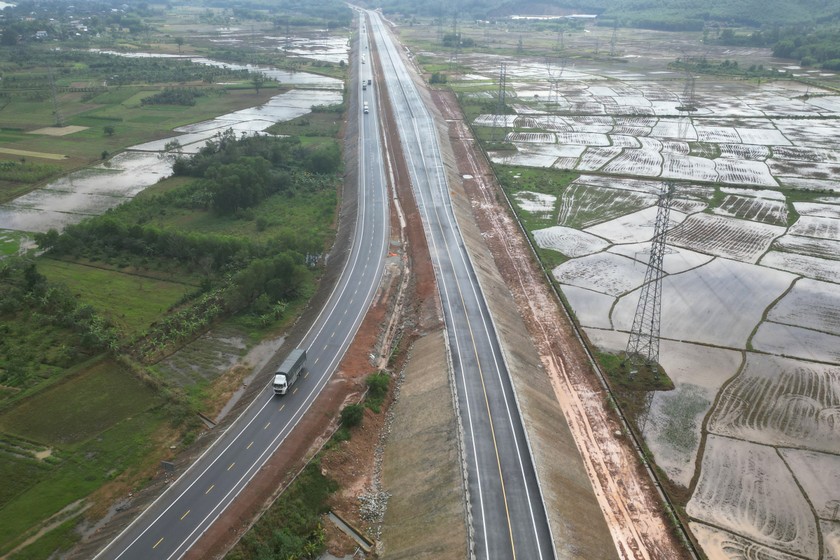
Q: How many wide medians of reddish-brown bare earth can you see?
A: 1